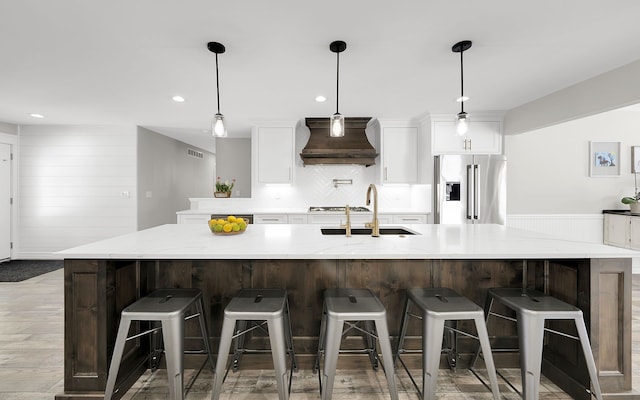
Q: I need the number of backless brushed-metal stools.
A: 5